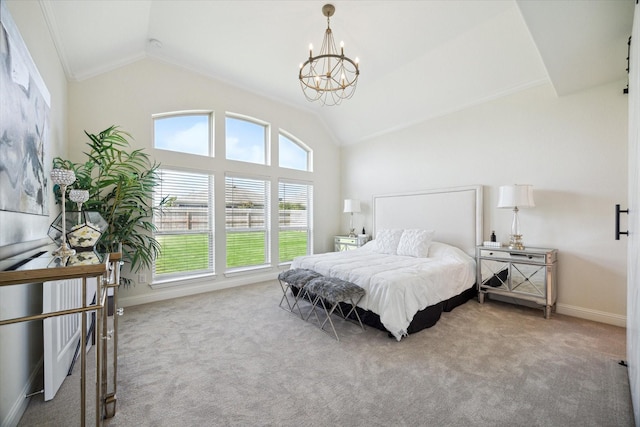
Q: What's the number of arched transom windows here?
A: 3